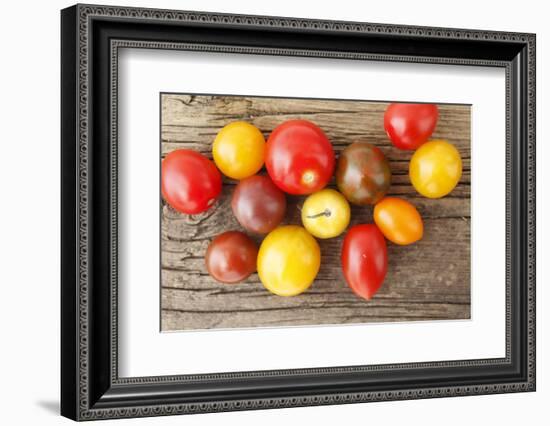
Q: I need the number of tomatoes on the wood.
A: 12